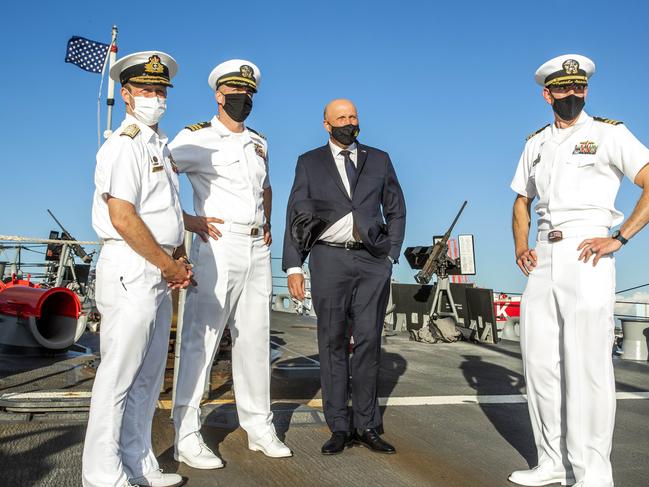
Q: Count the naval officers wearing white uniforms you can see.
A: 3